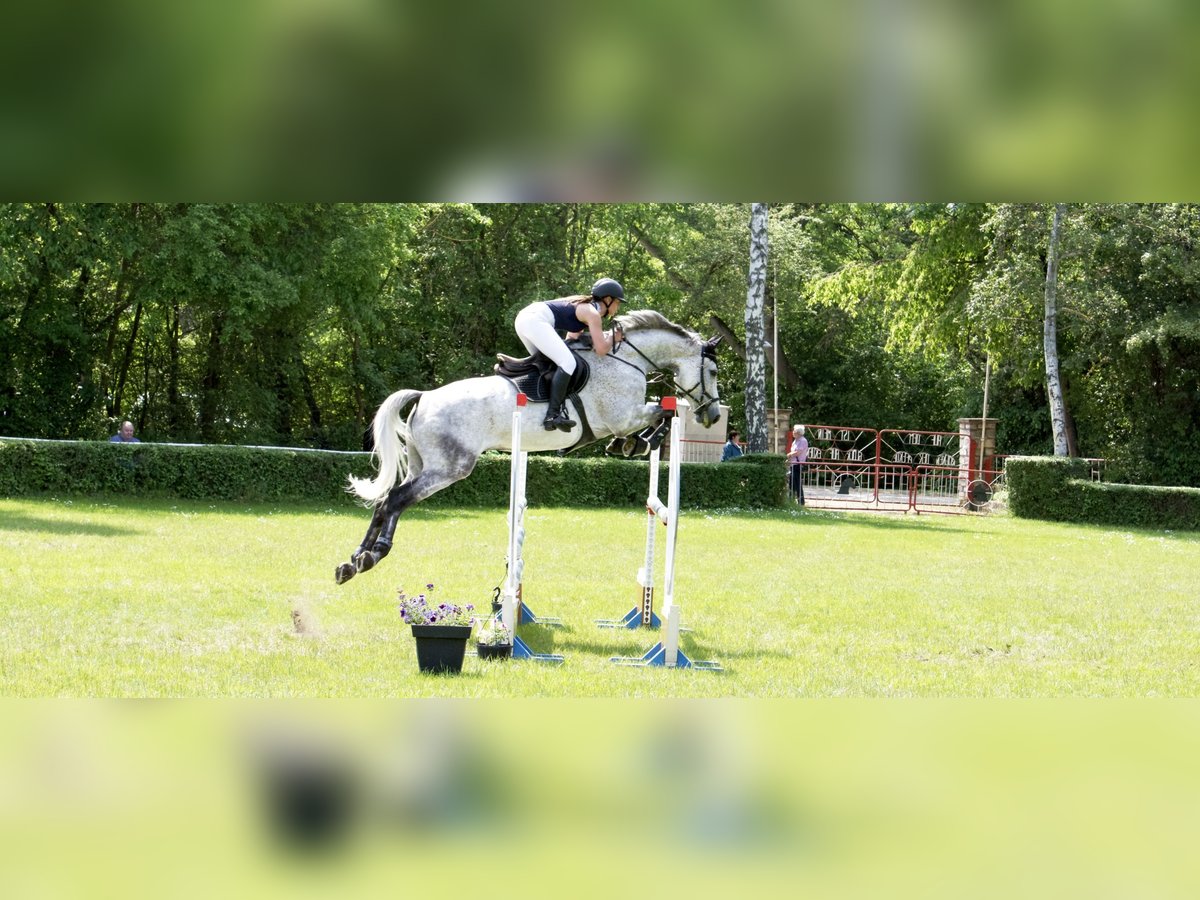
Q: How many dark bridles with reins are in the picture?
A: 1